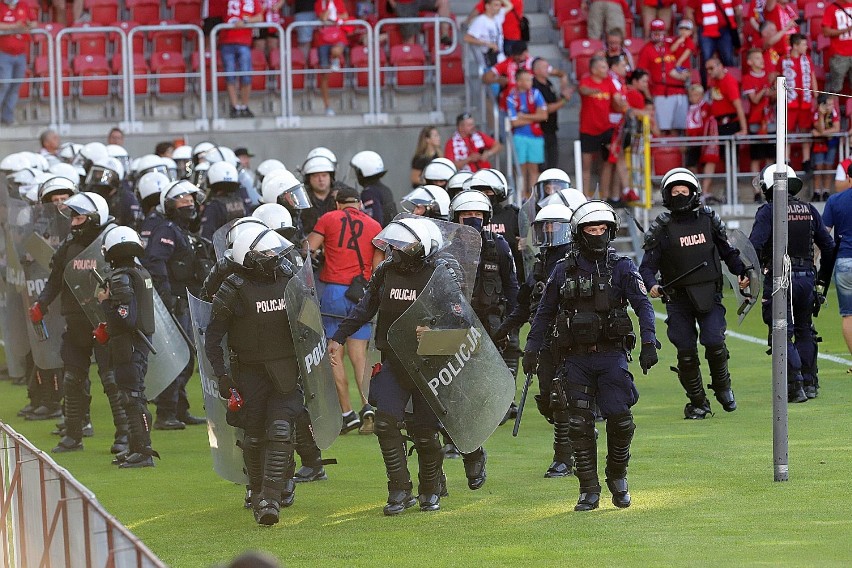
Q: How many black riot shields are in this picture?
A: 0